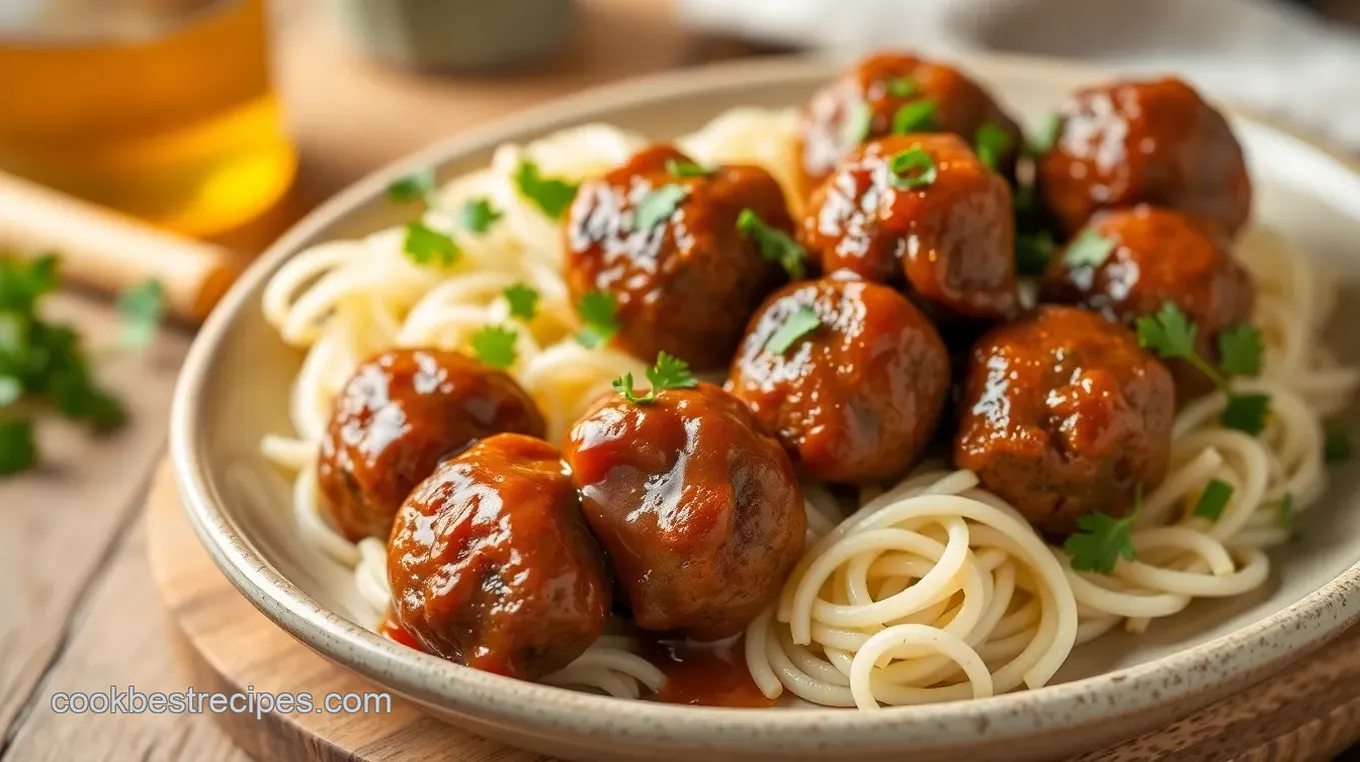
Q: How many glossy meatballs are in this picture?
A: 10